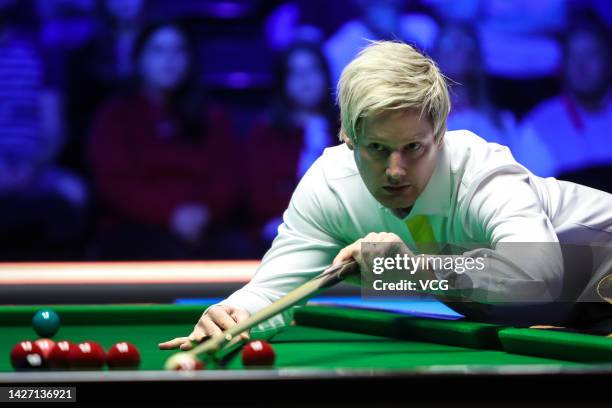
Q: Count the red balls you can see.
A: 5